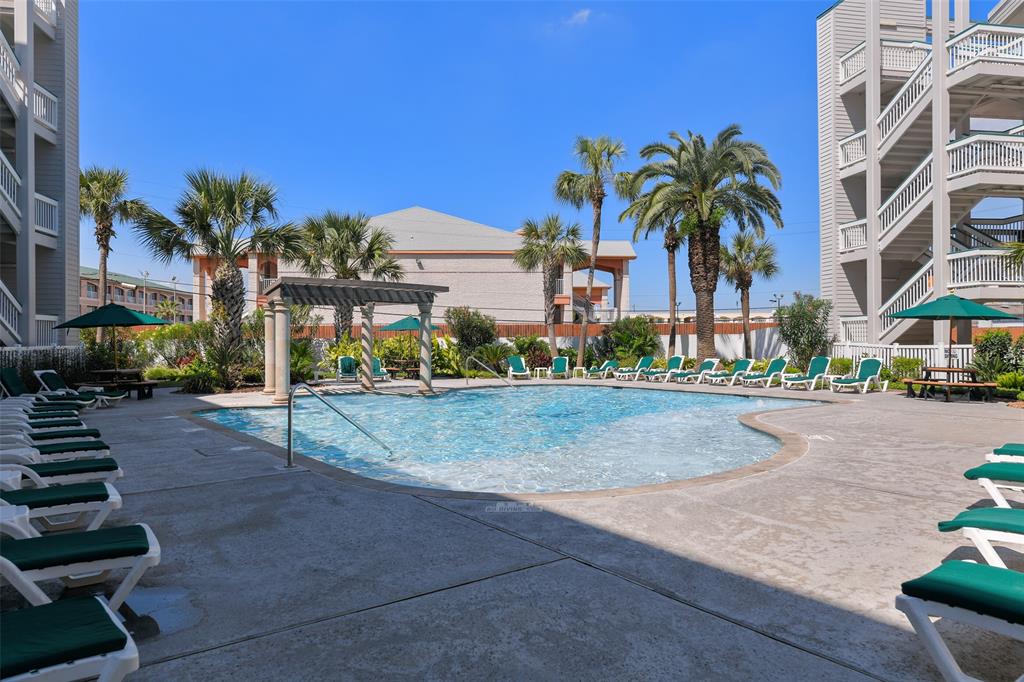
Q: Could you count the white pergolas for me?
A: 1